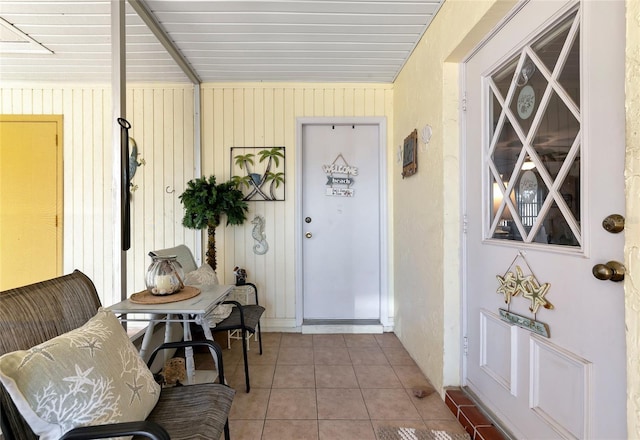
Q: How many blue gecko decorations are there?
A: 1